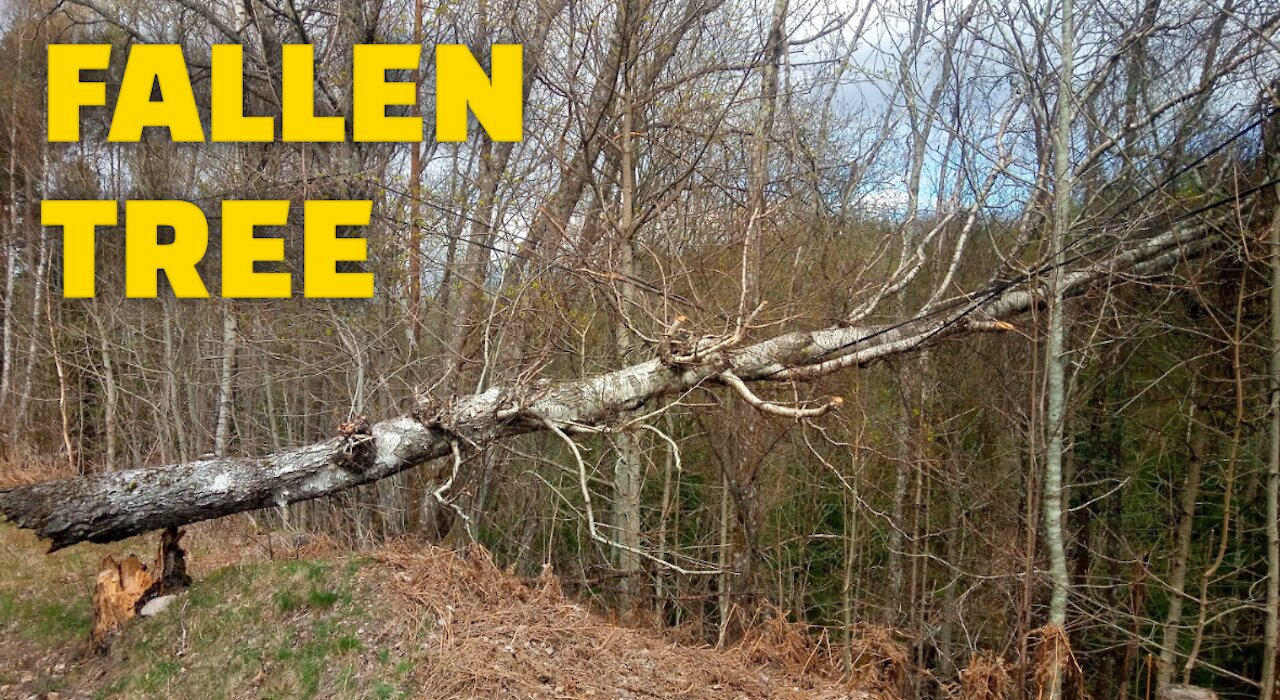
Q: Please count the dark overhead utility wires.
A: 2